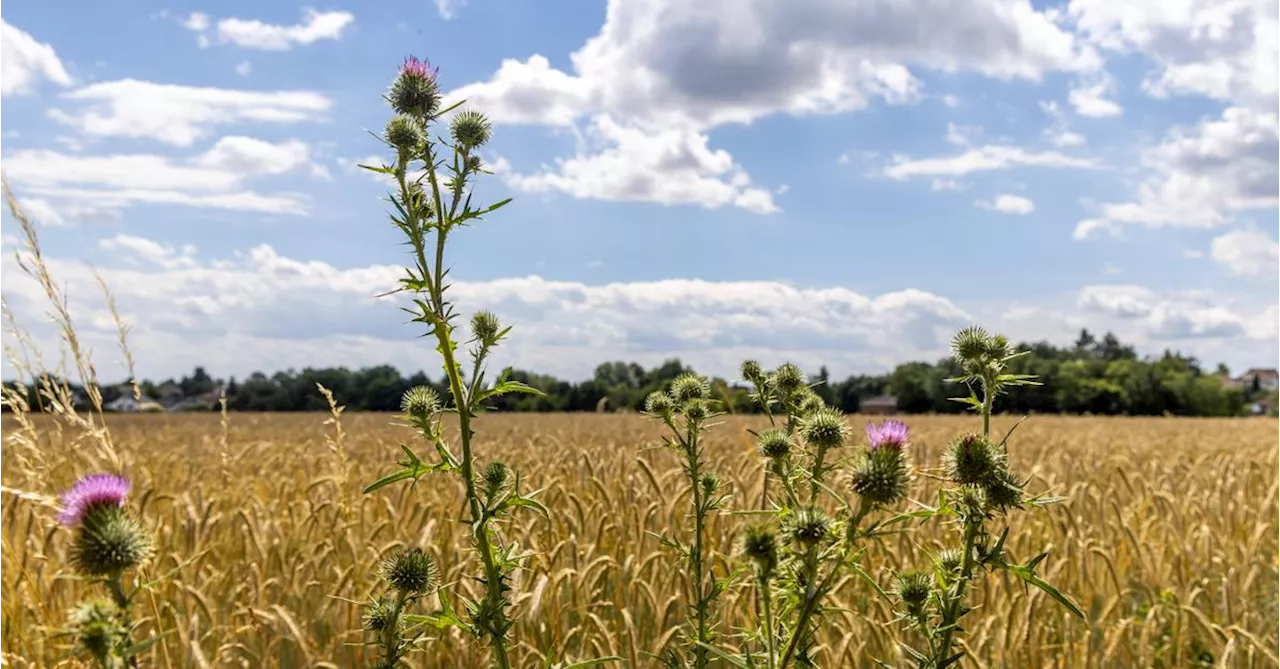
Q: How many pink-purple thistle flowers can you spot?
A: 3